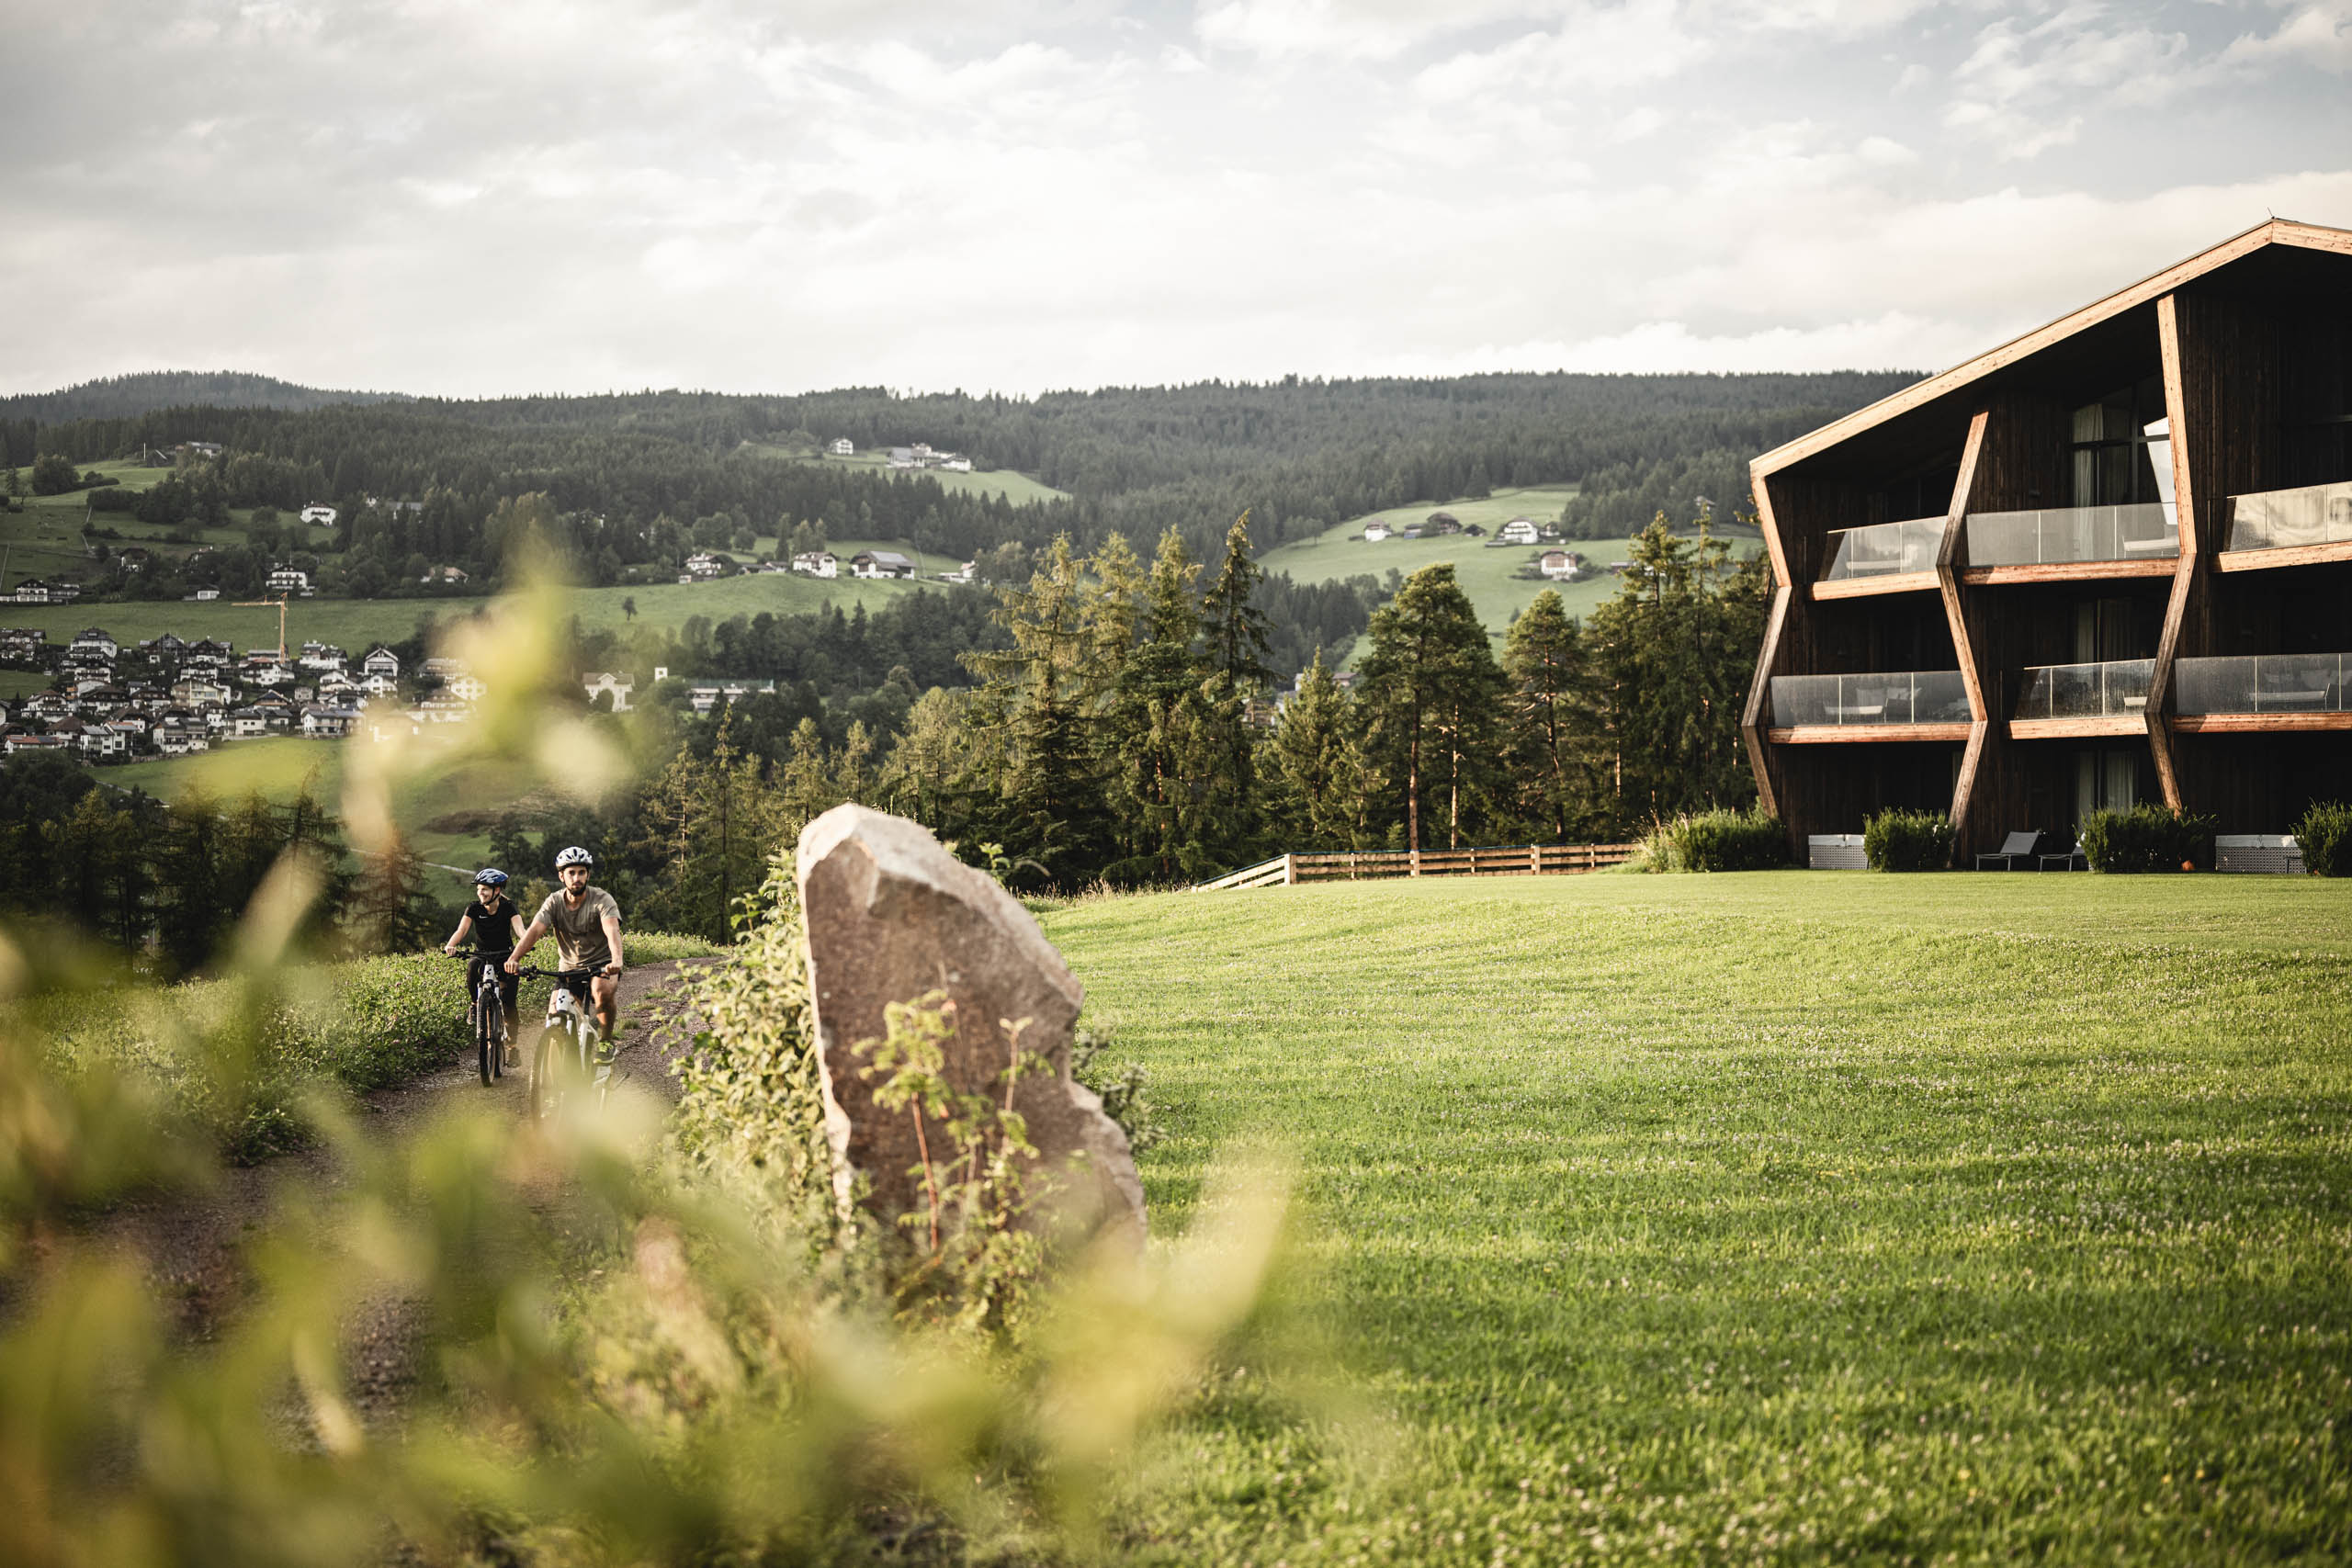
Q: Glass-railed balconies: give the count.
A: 6